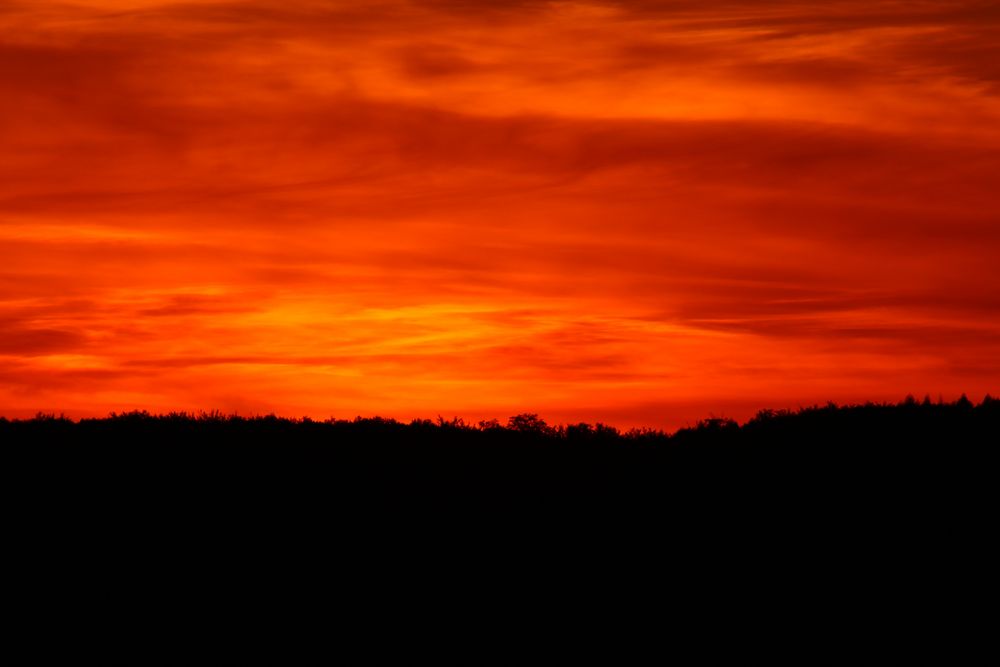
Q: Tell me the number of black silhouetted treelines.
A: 1